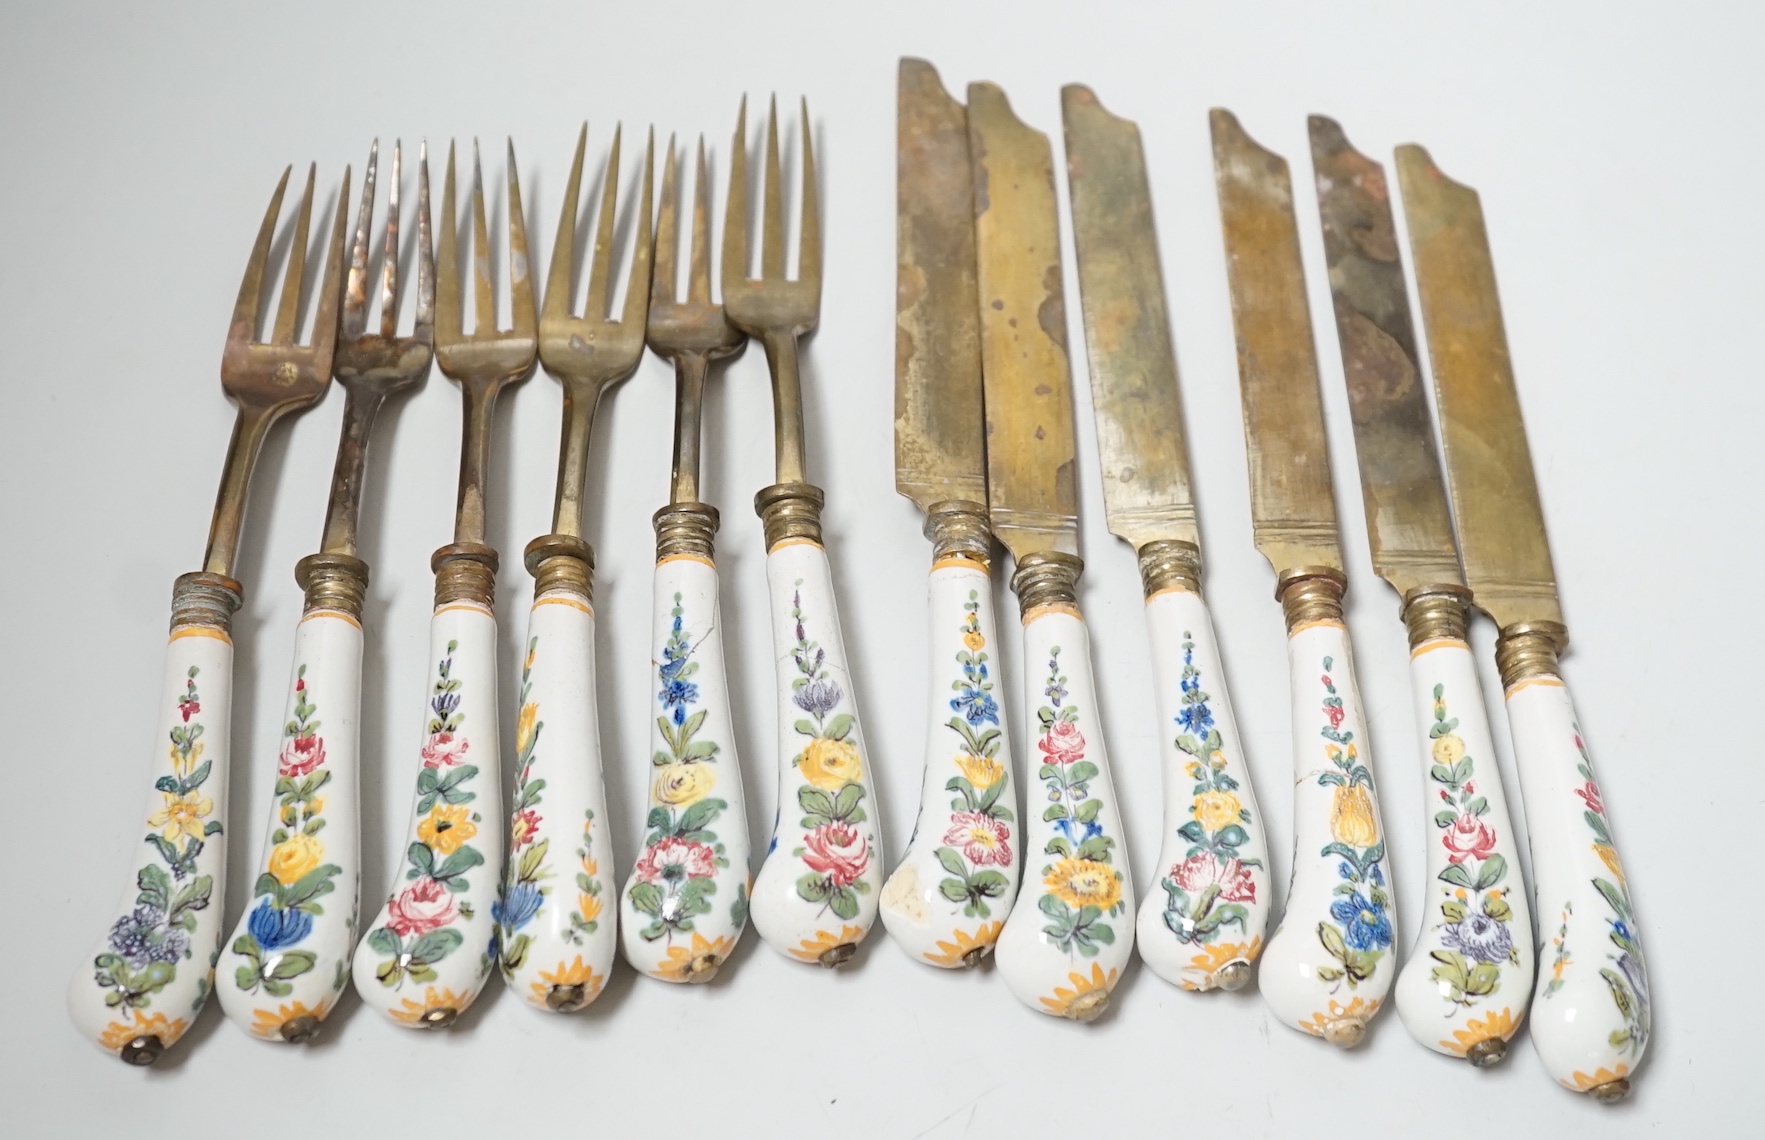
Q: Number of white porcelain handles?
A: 12